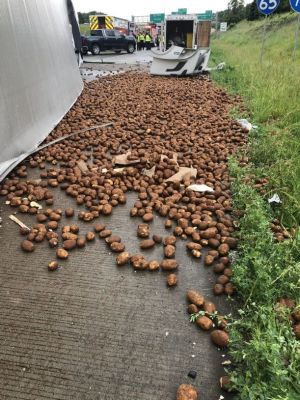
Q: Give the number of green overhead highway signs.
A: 3